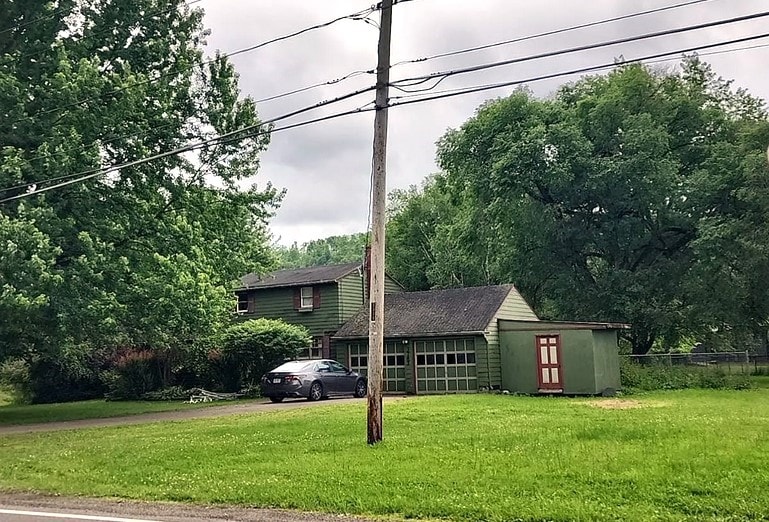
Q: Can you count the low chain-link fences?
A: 1